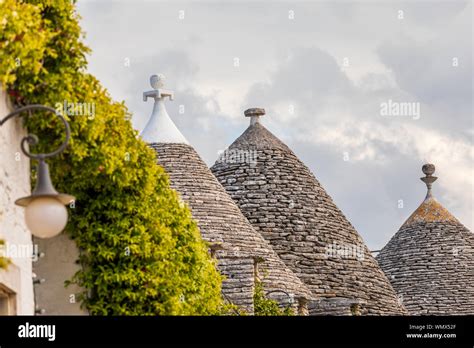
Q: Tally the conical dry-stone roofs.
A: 3